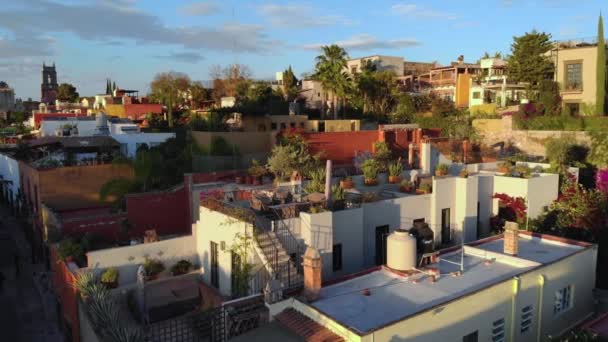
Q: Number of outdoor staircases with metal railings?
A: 1